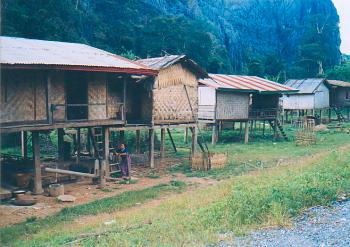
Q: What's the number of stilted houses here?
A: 5